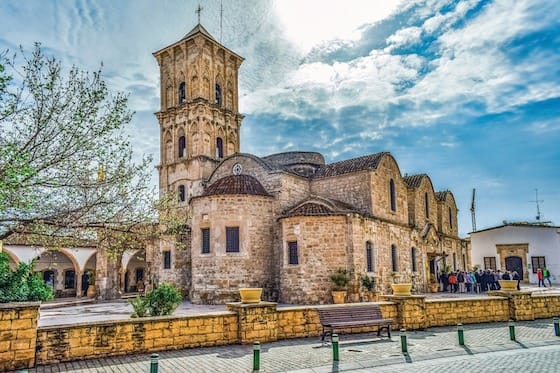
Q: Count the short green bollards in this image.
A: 7